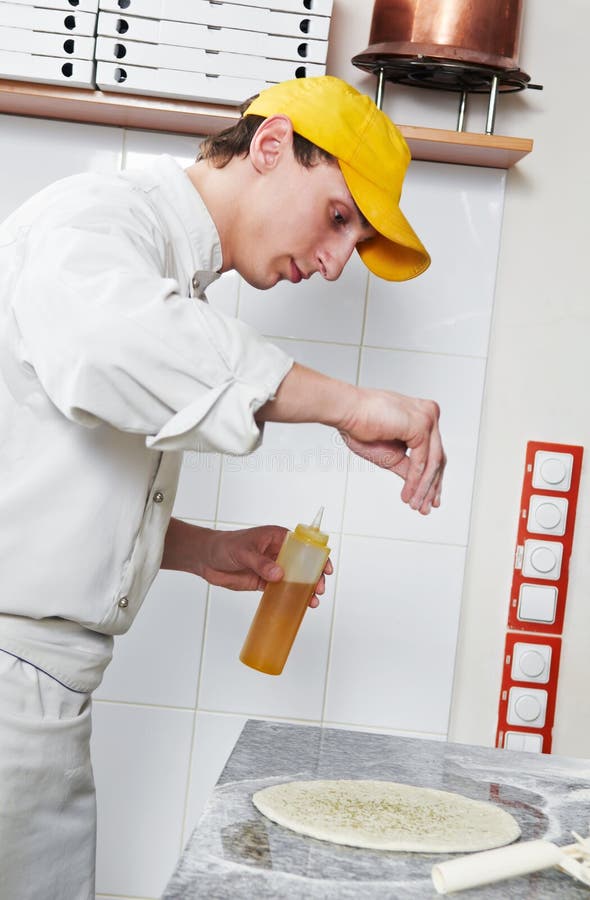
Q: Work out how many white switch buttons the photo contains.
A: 7